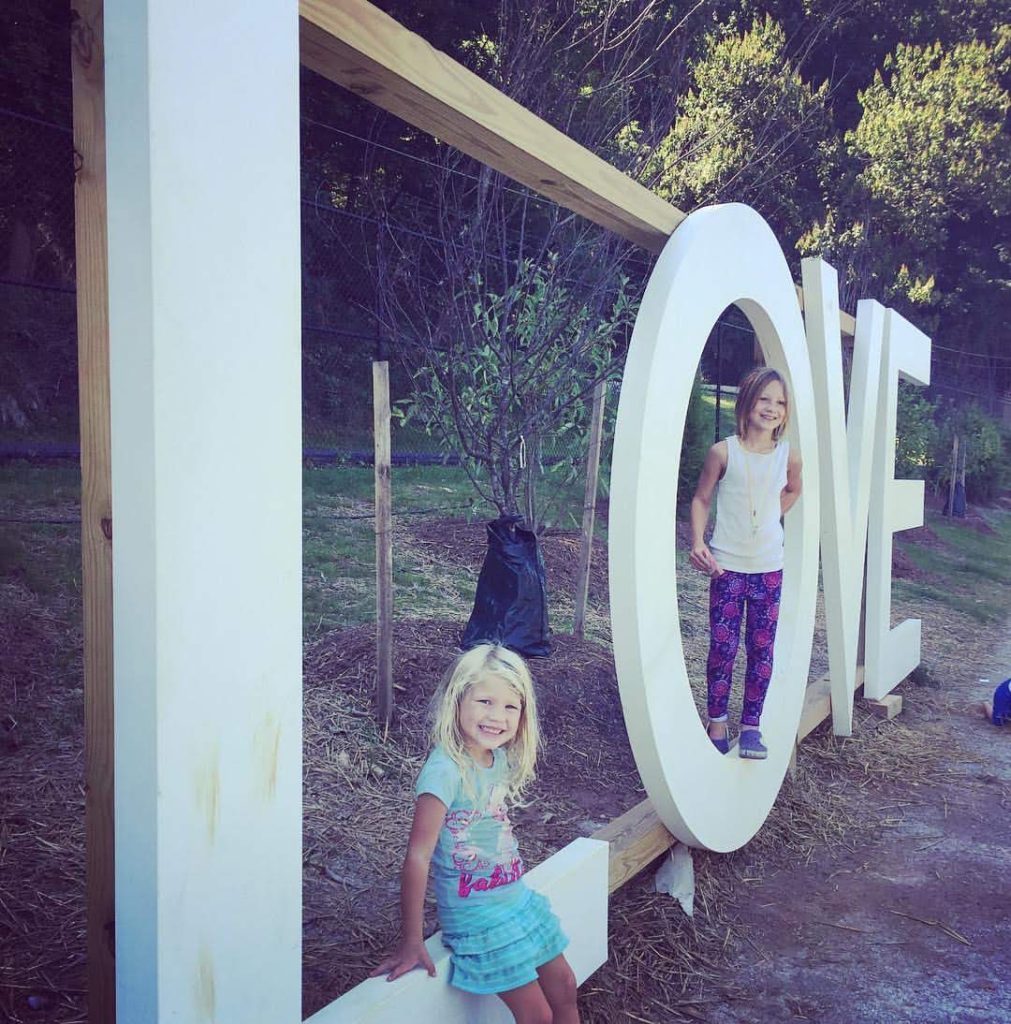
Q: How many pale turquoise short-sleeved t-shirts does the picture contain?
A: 1